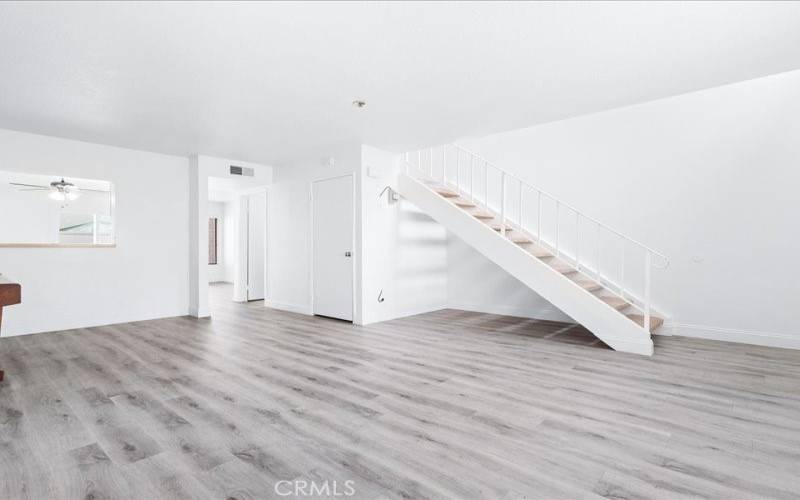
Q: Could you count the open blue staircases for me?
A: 0